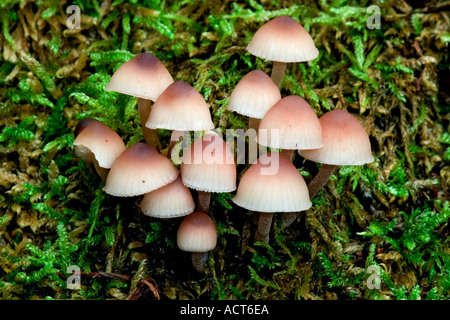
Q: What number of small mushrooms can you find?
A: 12